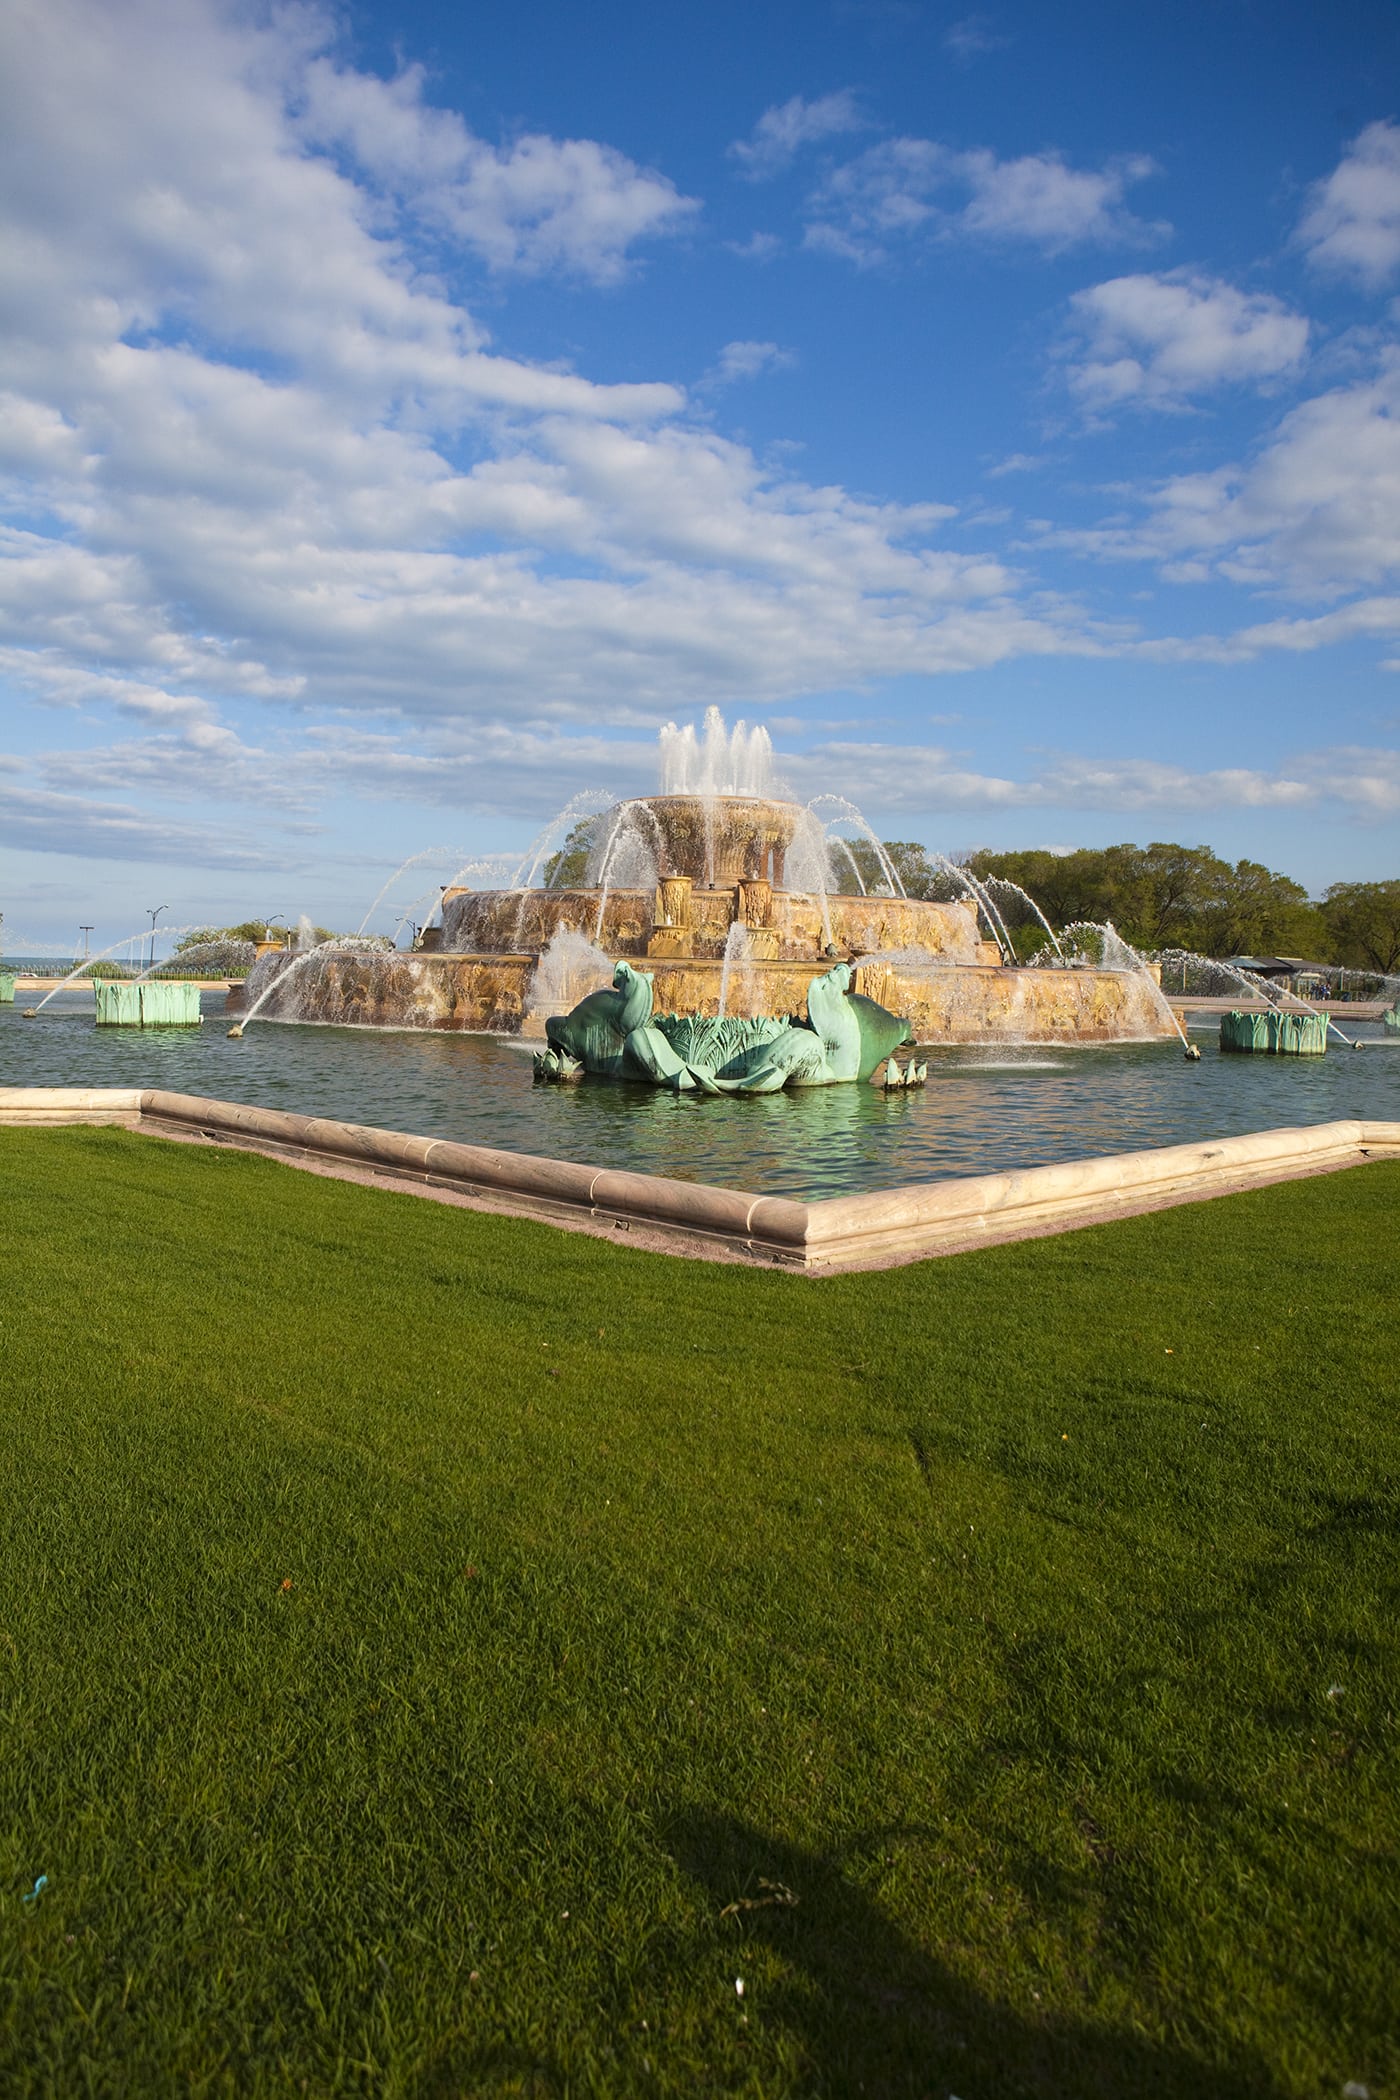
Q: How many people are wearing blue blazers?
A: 0